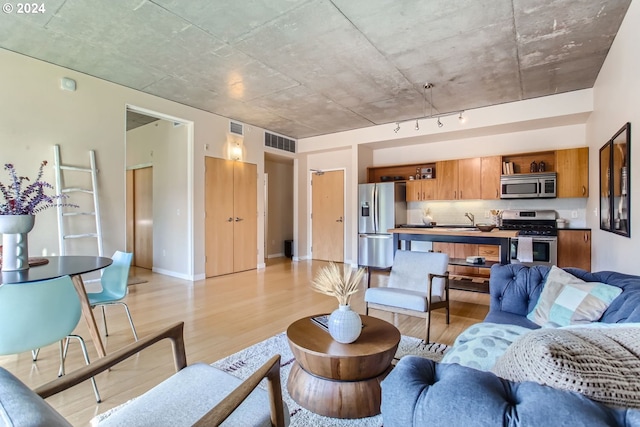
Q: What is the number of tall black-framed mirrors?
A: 2